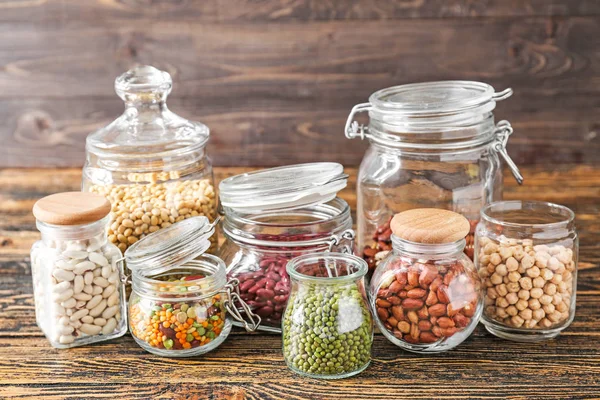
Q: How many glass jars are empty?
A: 0